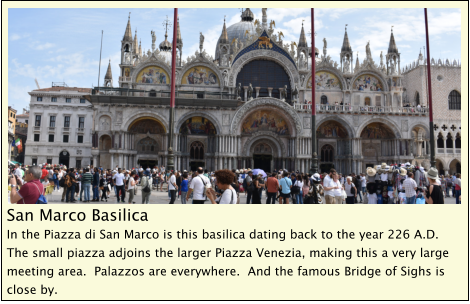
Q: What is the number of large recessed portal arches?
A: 5